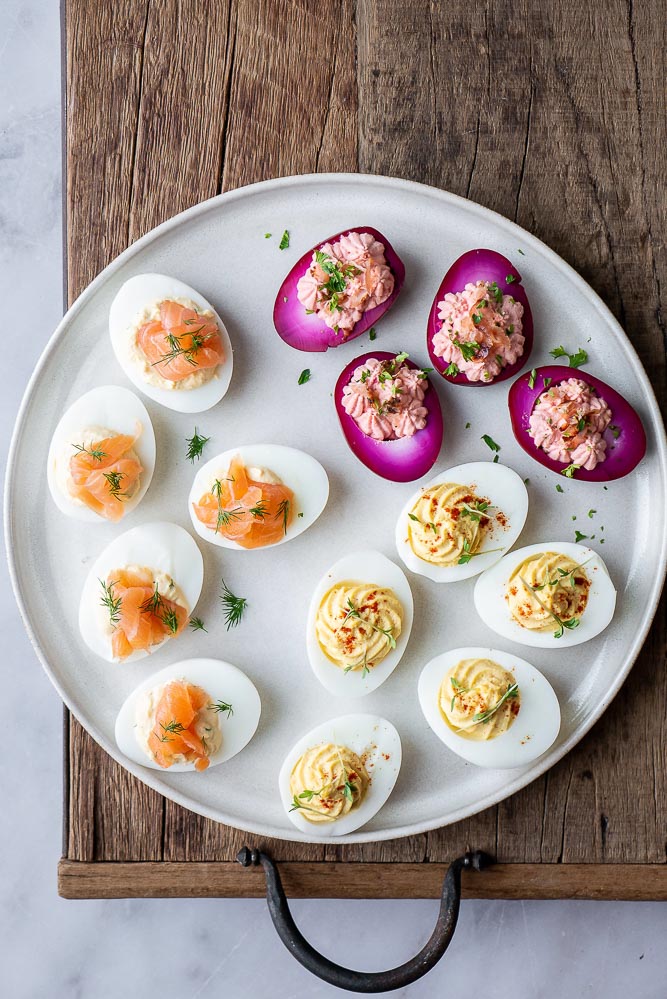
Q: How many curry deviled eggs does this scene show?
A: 5